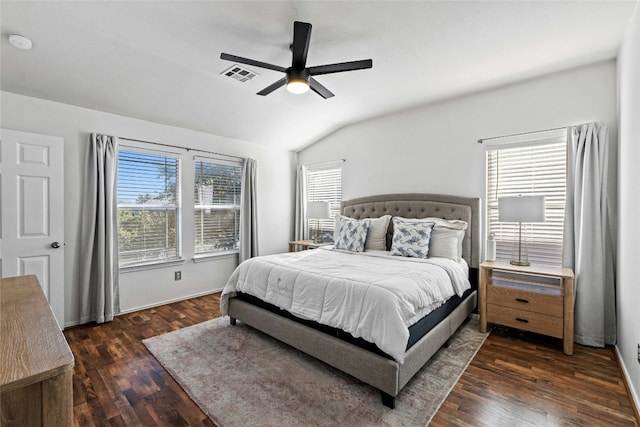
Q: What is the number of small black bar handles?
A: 2